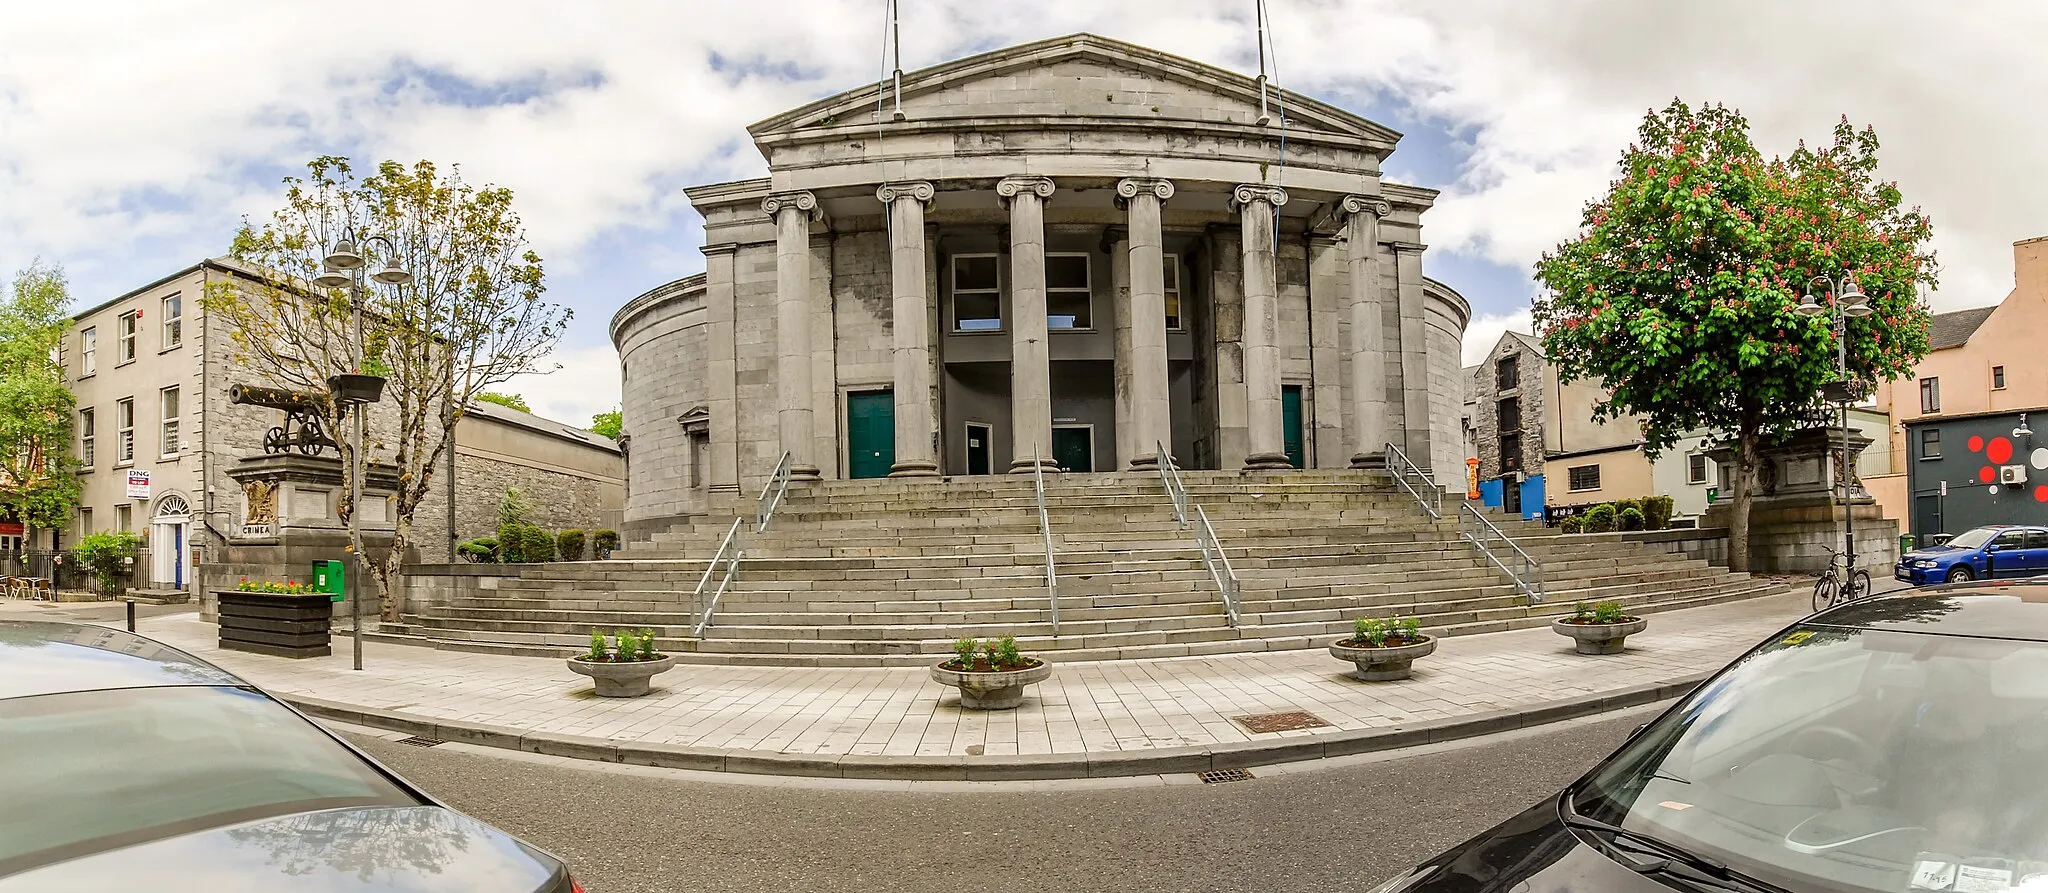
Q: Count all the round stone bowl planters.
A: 4